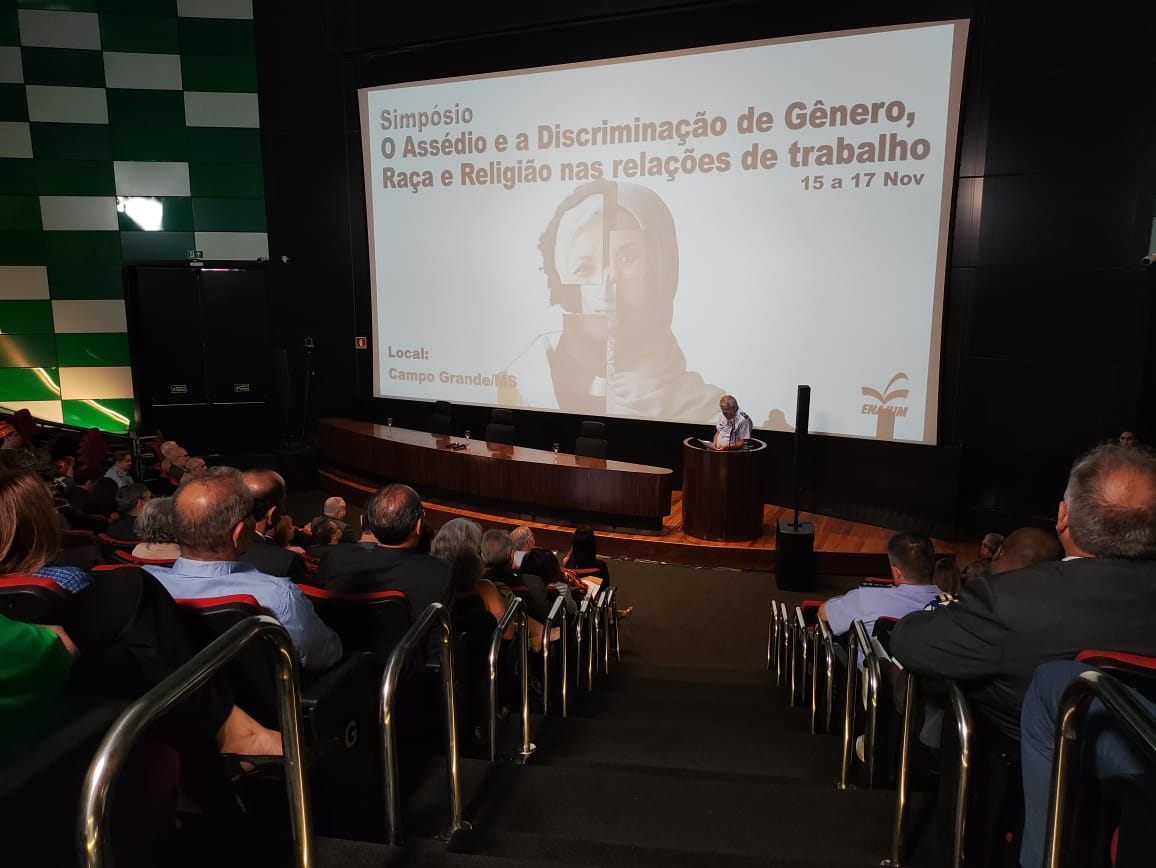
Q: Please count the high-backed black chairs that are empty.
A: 3